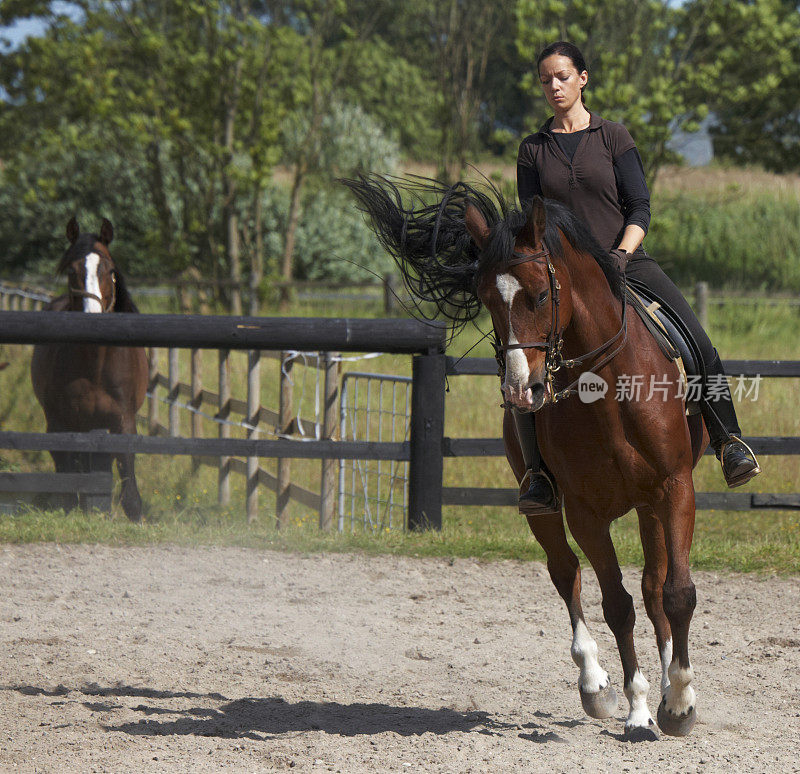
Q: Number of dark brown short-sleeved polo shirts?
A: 1